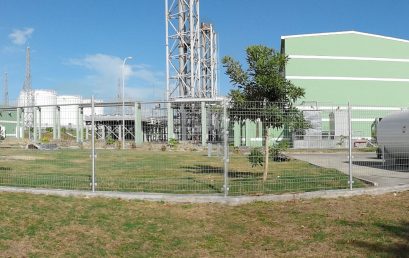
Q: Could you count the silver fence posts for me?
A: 3